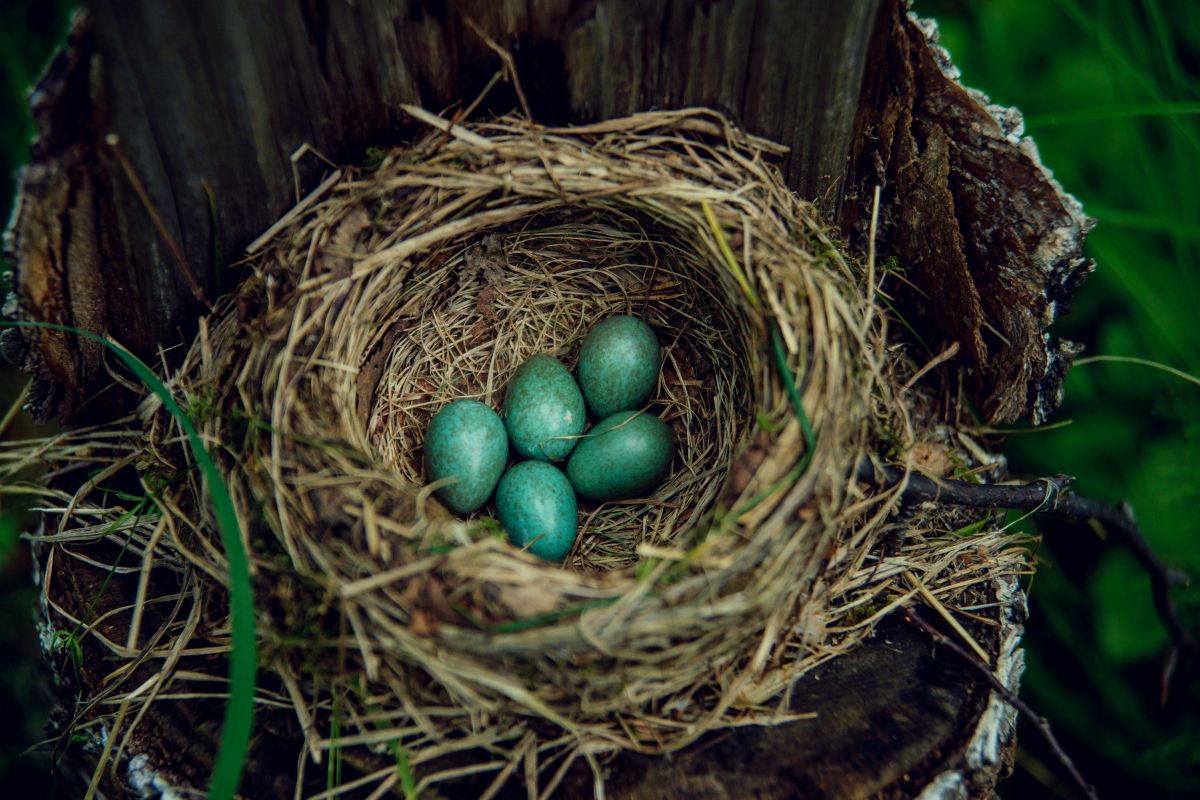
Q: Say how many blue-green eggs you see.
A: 5